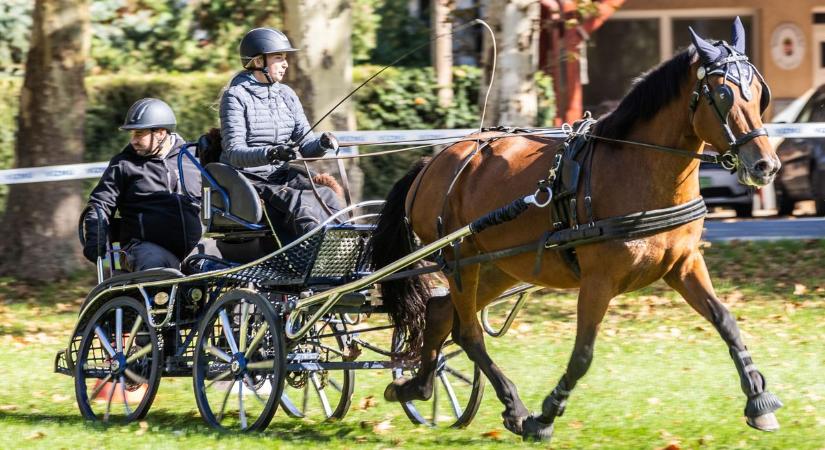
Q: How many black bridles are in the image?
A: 1